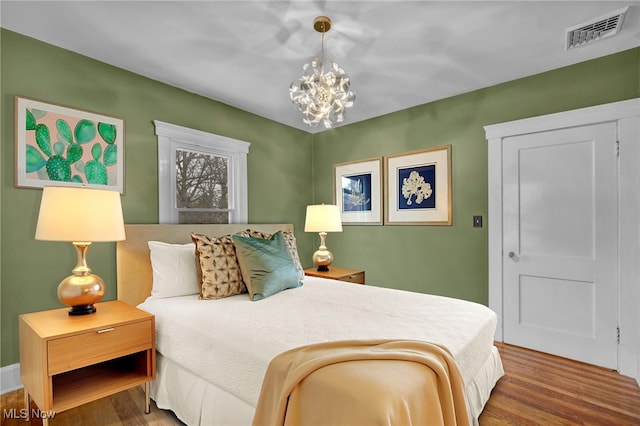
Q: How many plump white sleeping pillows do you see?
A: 1